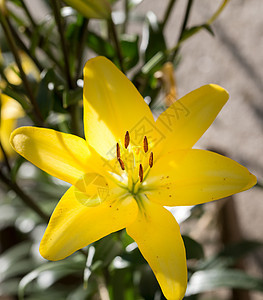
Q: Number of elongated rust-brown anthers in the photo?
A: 6